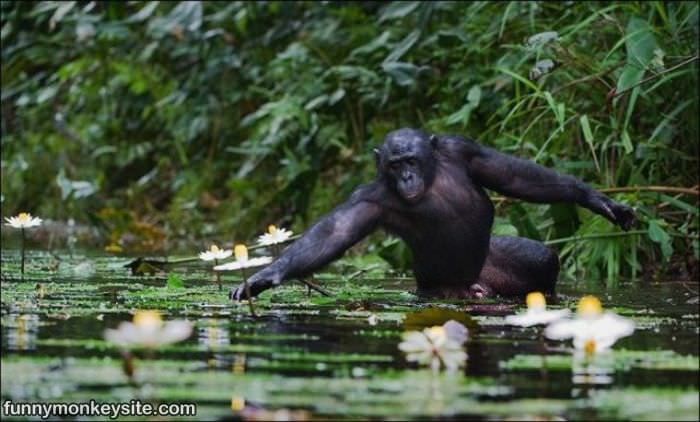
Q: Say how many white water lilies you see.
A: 8